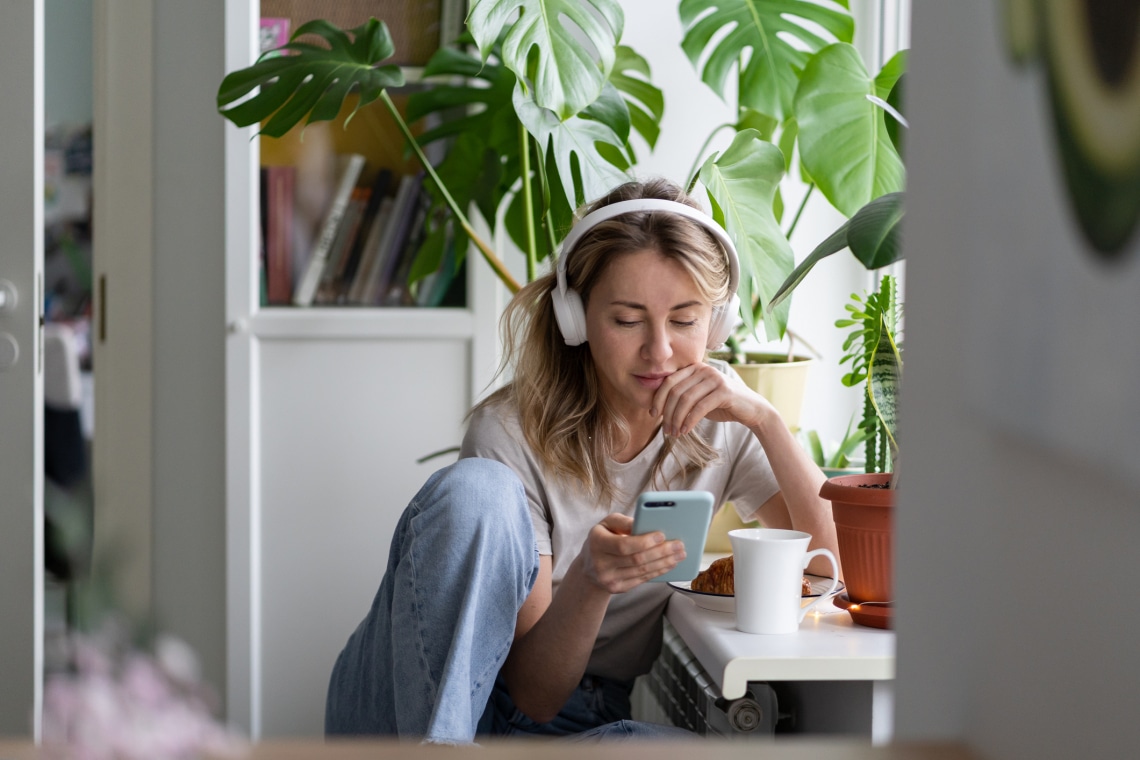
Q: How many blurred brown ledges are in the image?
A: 1